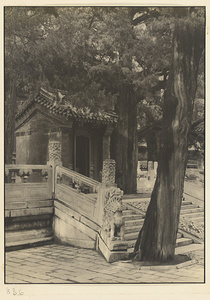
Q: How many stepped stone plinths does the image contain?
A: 1